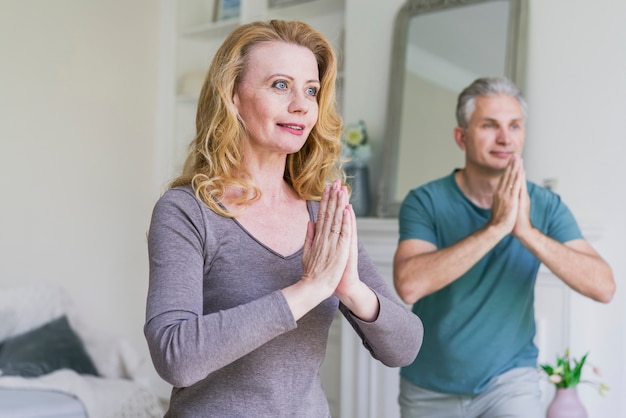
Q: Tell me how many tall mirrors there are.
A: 1